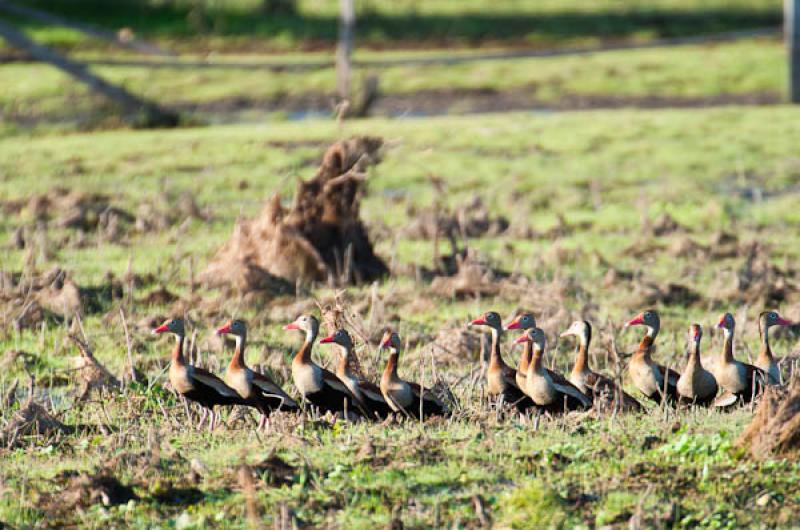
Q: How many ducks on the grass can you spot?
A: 13